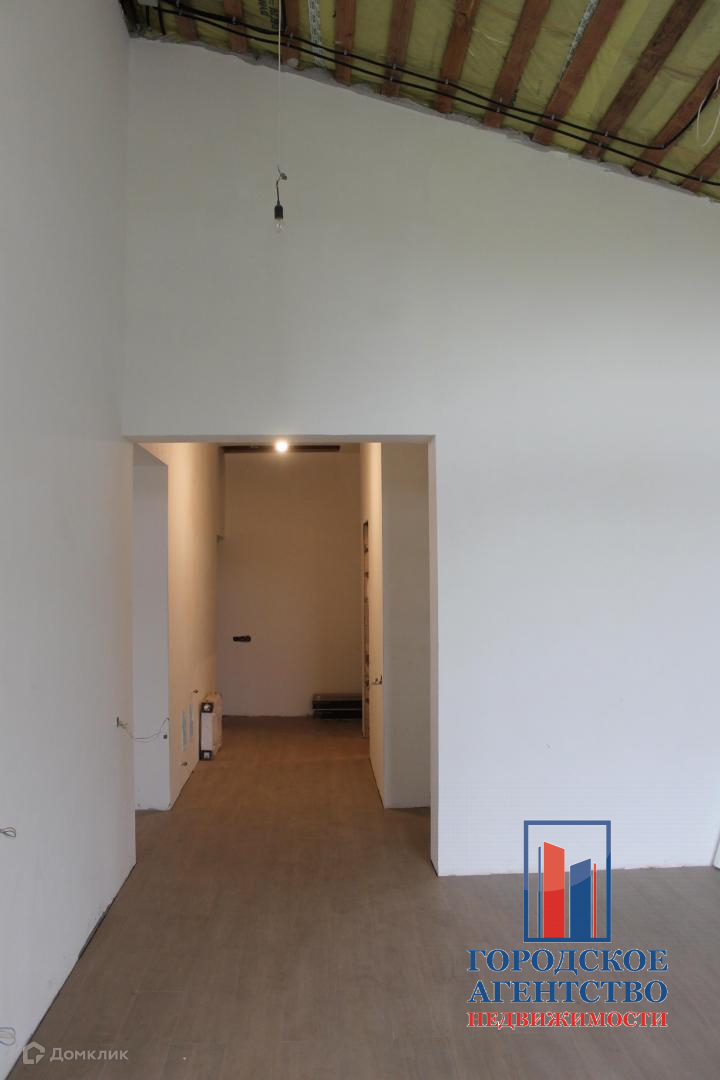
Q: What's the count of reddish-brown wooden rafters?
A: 11